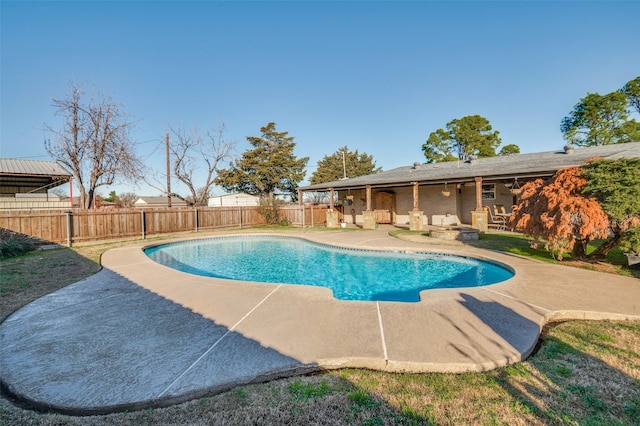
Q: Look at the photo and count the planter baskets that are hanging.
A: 3